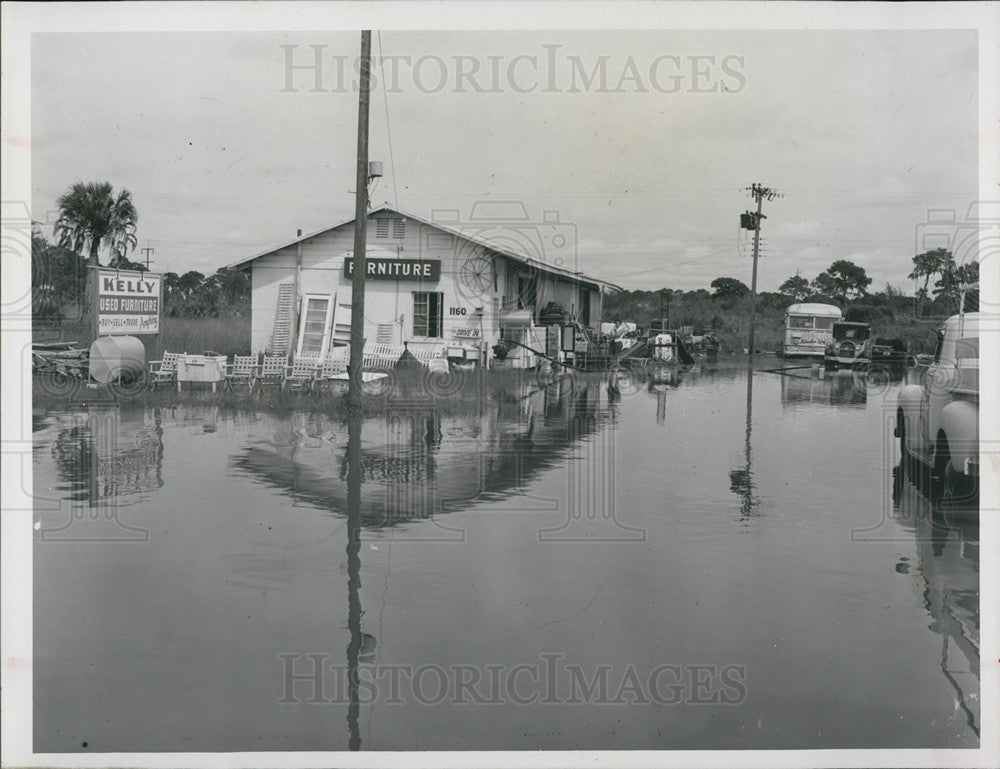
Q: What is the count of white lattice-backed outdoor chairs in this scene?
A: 5